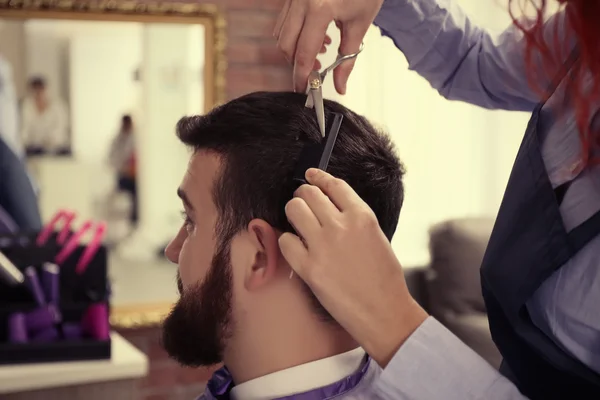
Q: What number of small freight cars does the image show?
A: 0